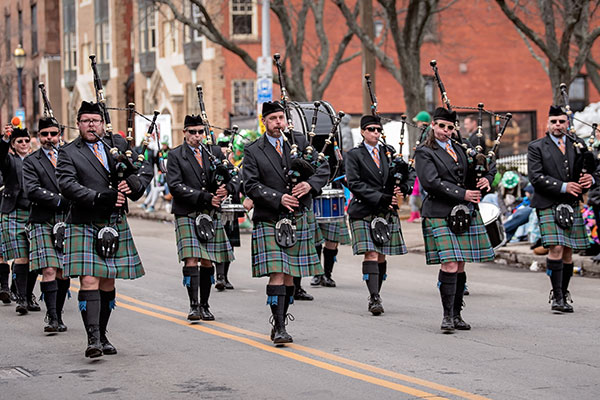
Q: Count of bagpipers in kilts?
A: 7